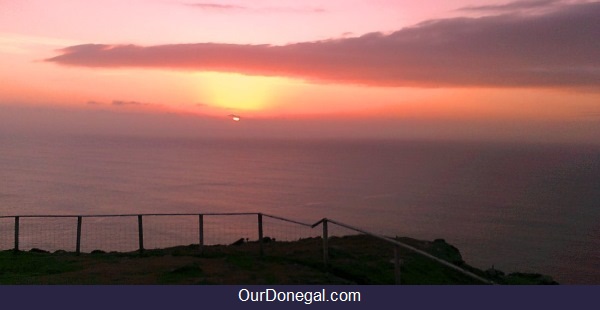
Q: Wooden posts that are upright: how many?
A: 7